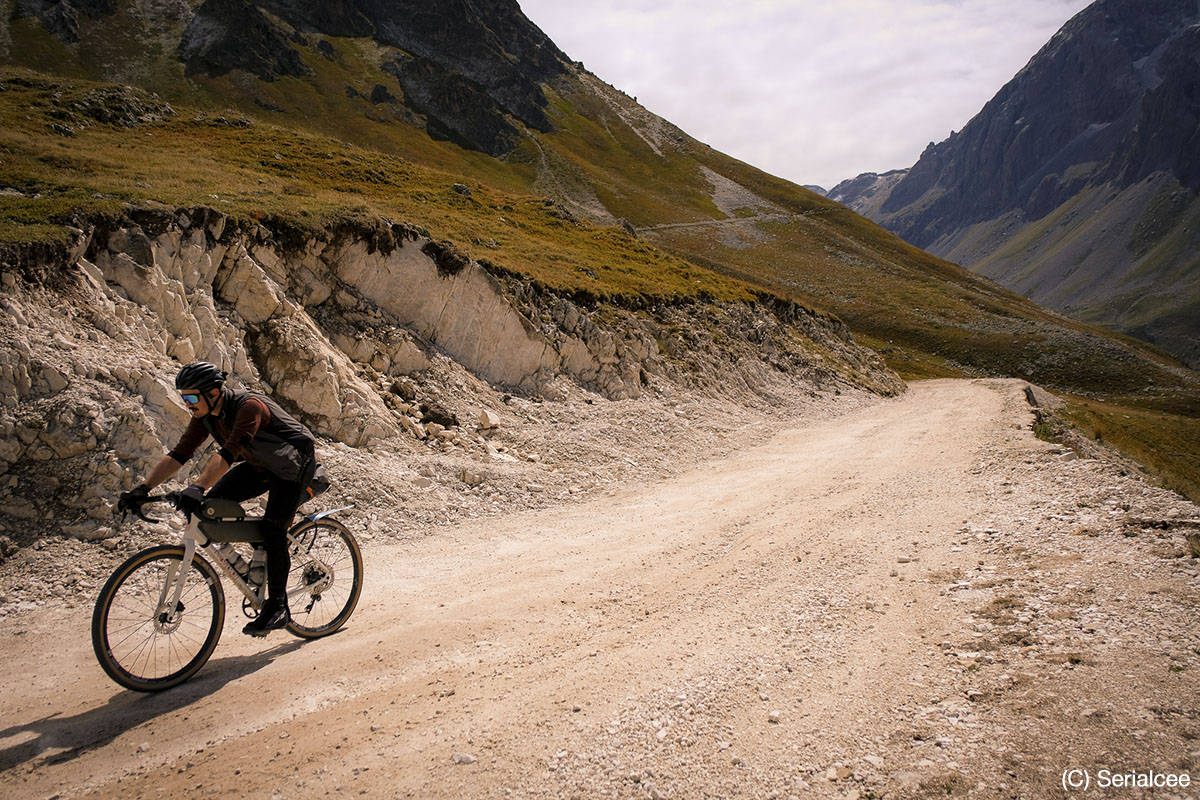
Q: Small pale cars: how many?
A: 0